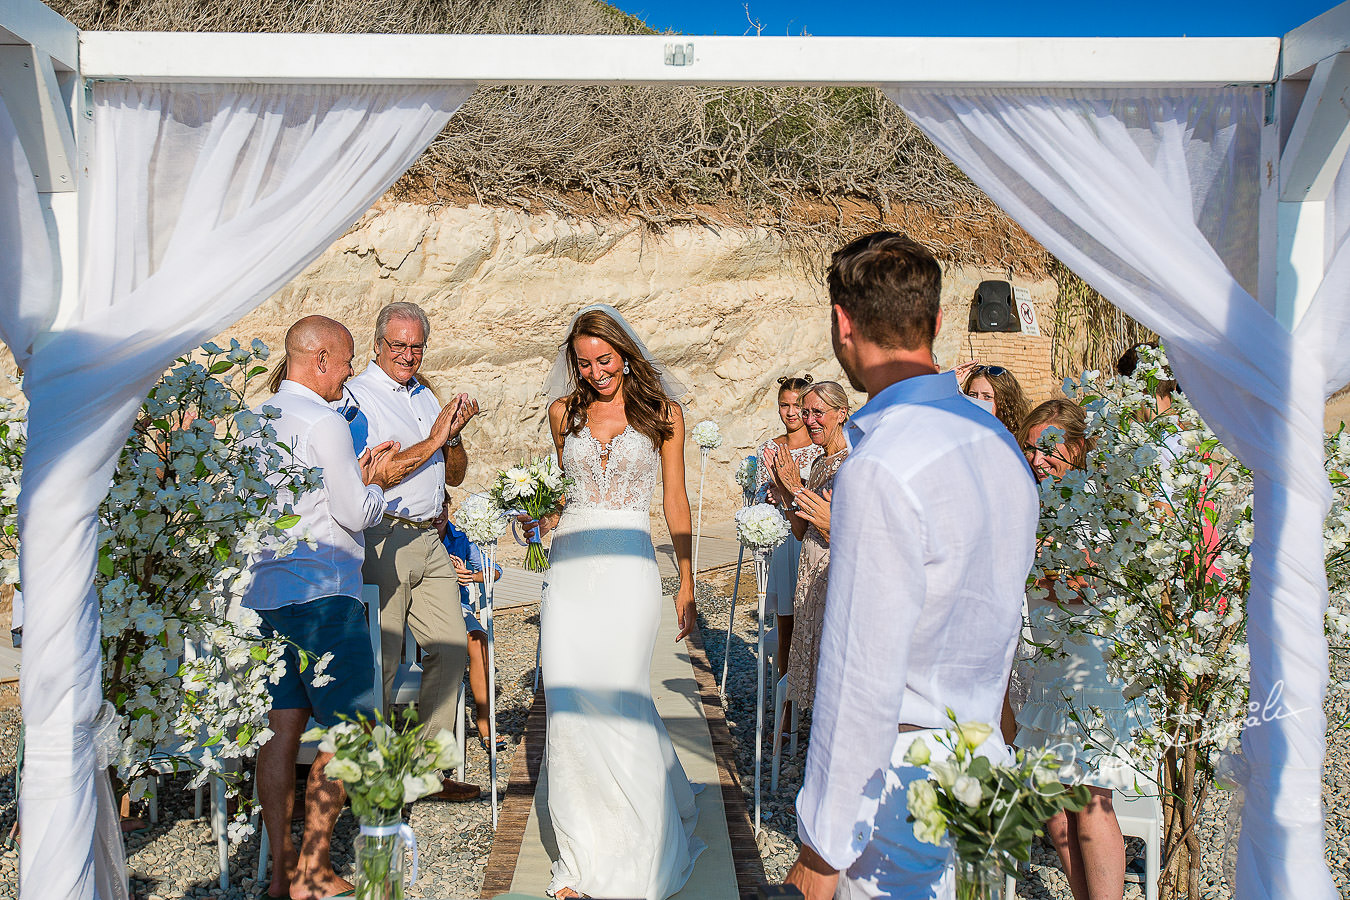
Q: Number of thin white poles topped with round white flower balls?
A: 4